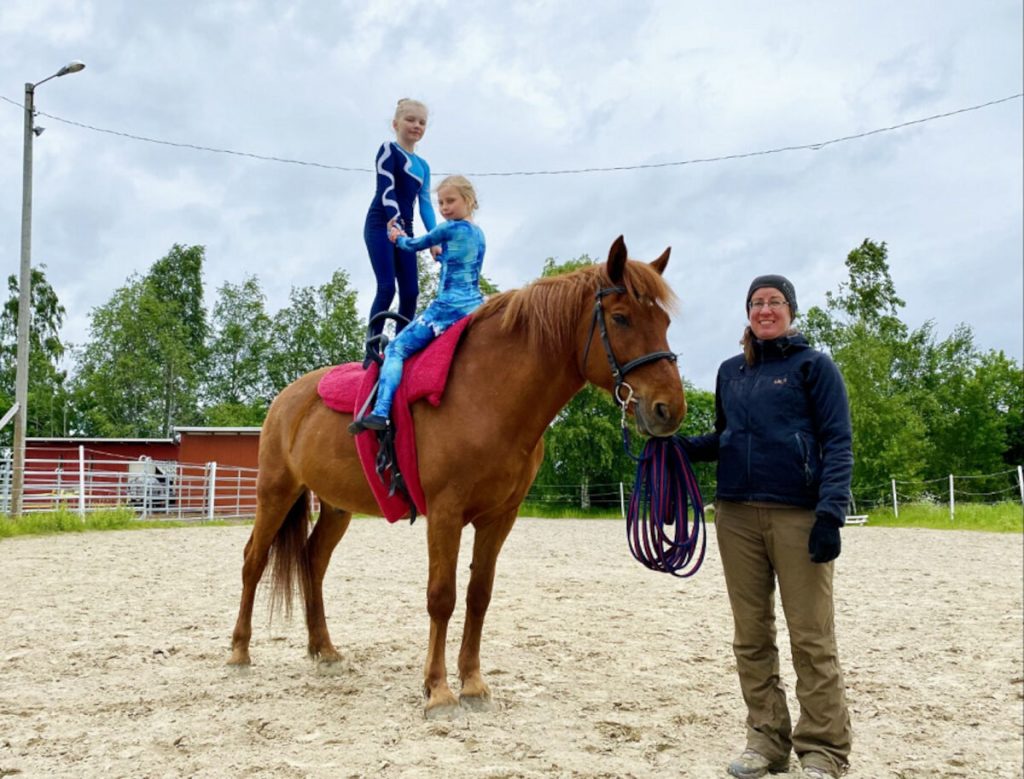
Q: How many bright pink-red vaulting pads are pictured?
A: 1